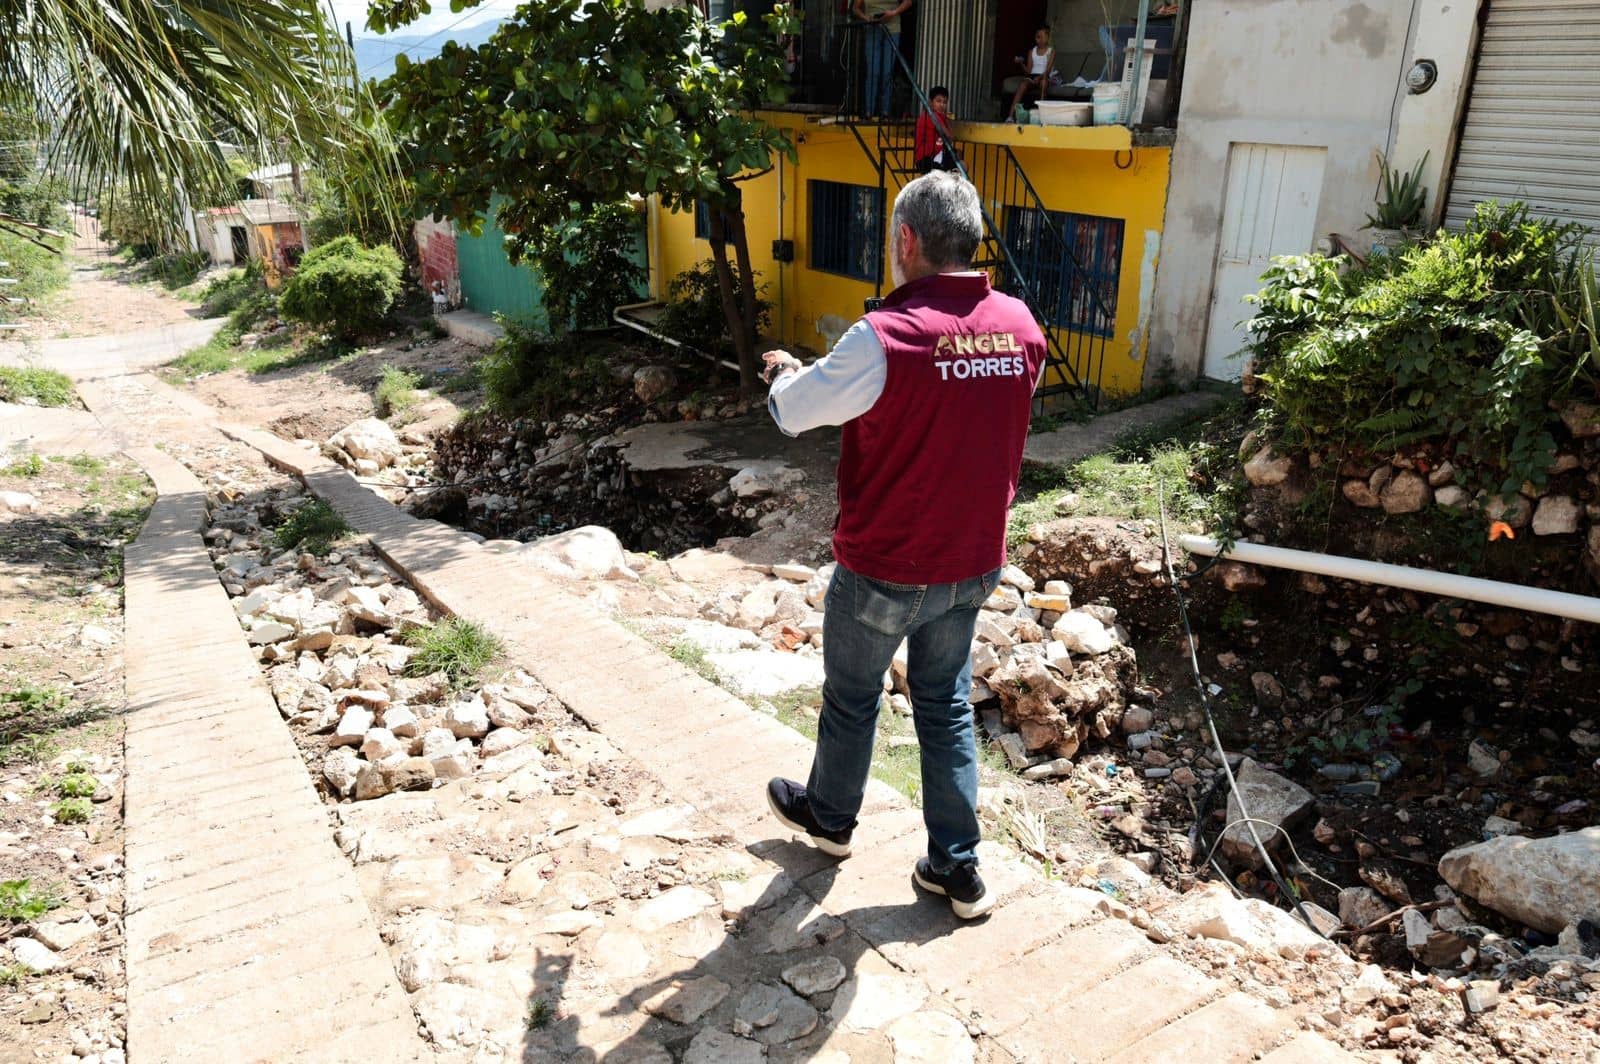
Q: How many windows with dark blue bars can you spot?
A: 3